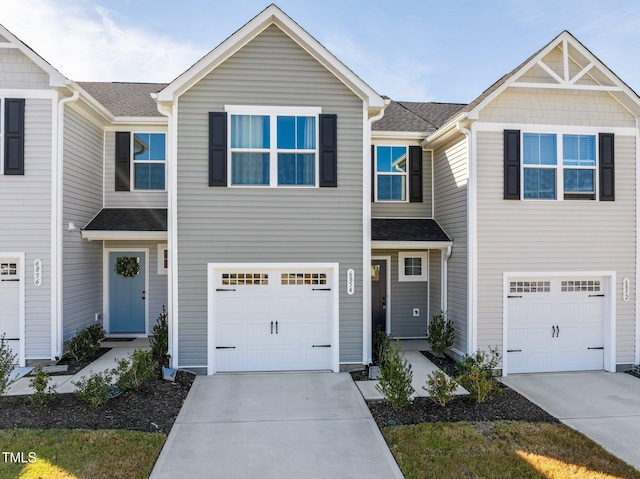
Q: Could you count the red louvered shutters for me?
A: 0